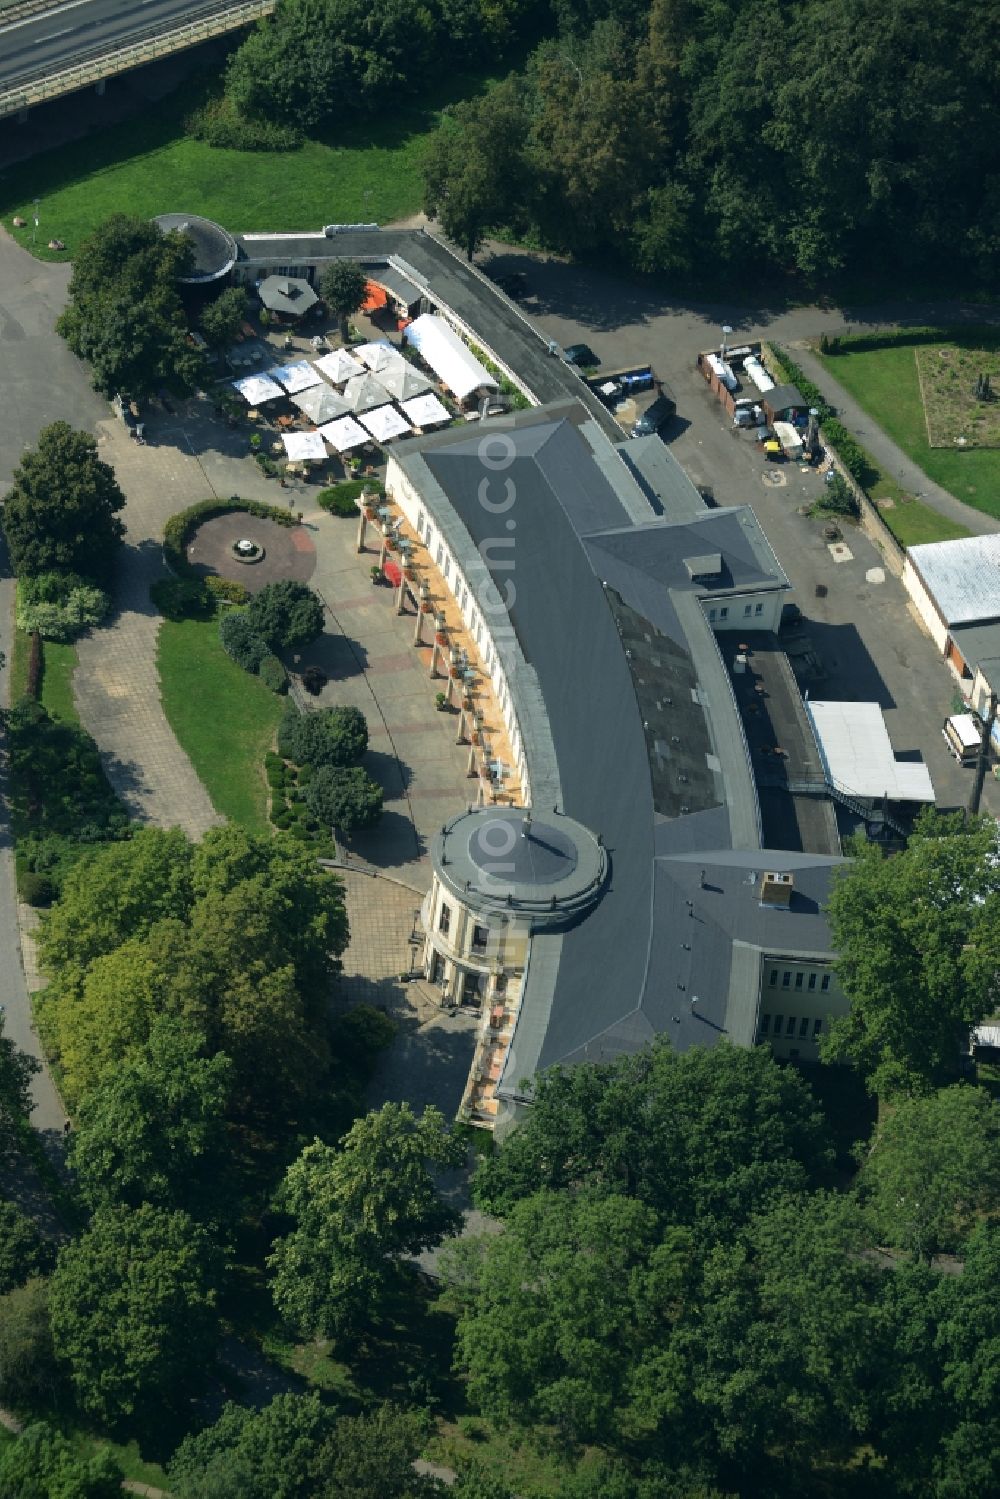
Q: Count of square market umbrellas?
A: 11